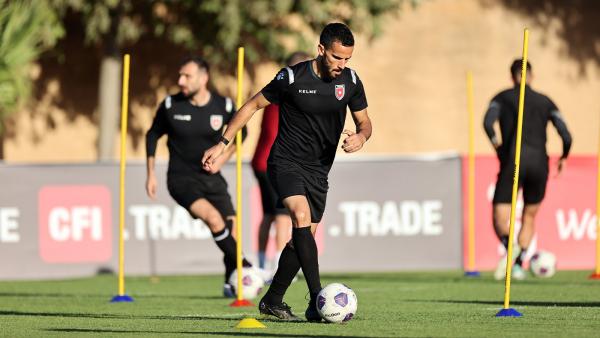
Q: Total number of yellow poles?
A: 5